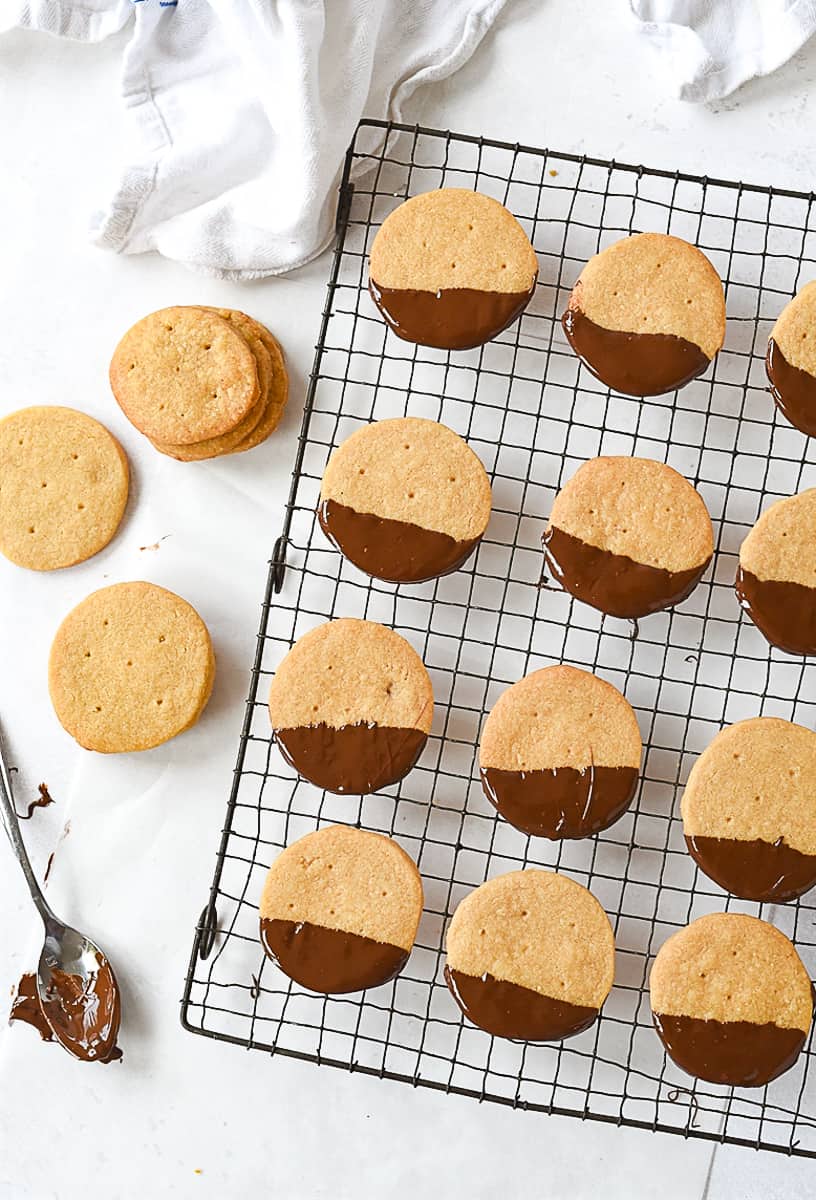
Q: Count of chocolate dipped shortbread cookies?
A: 12